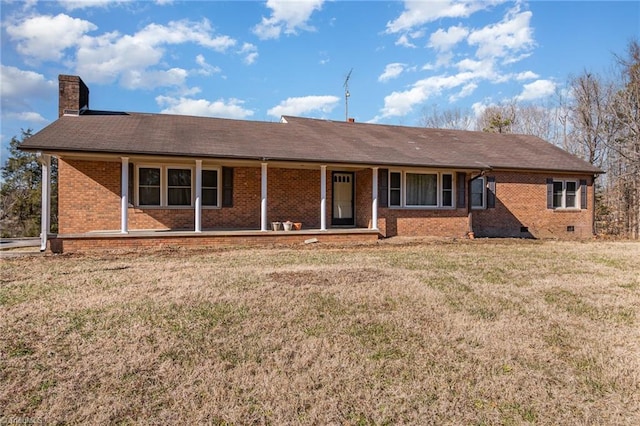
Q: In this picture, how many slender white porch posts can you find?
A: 6